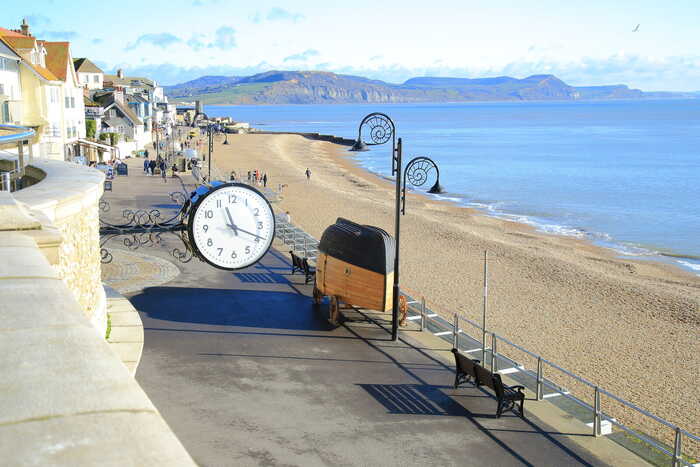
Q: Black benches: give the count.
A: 2